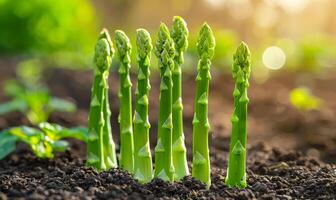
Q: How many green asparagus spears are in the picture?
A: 8